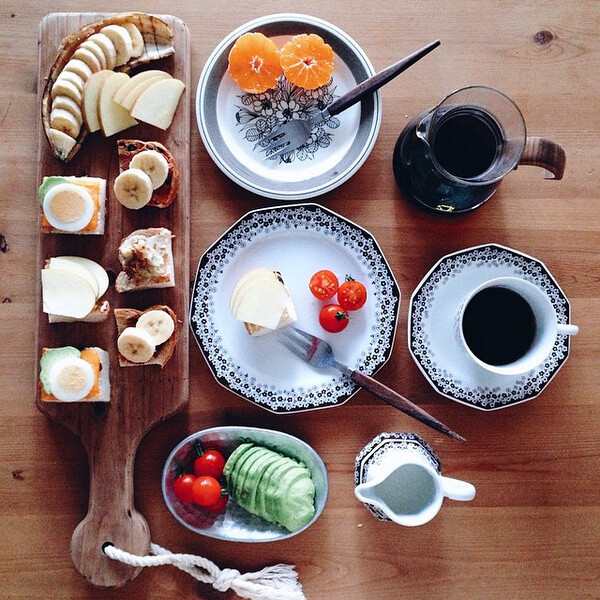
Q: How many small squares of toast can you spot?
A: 7